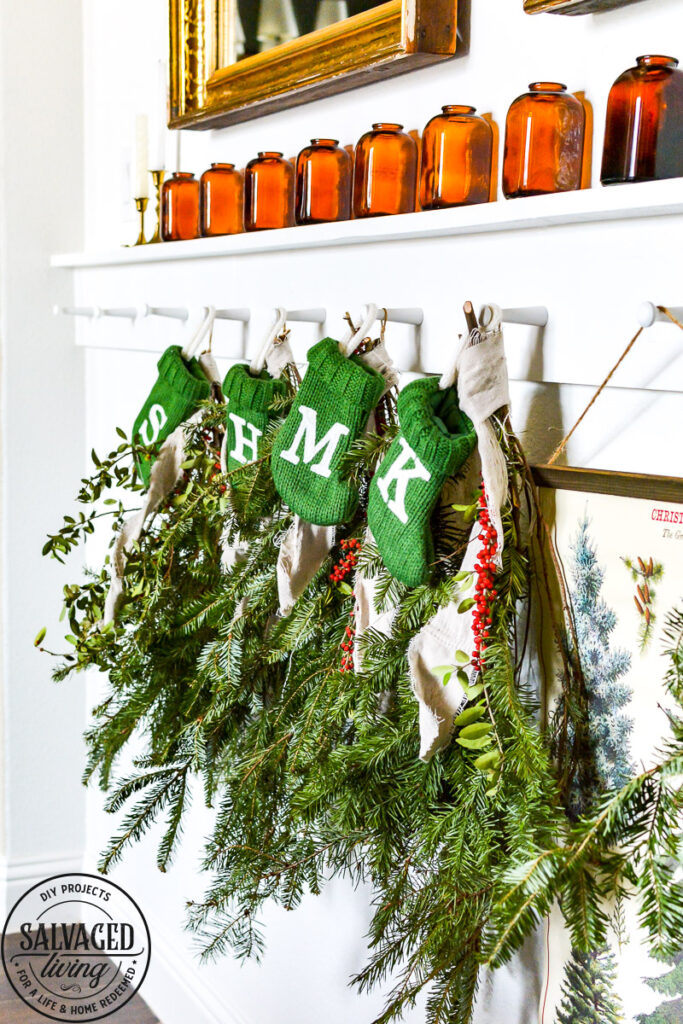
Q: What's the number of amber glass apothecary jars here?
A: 8